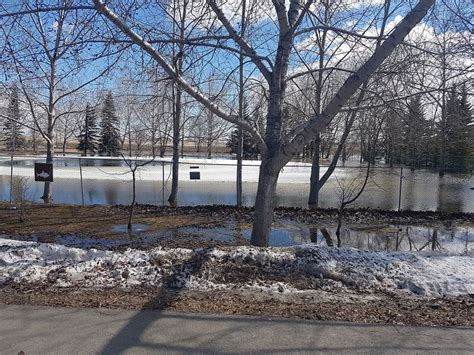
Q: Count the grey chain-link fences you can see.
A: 1